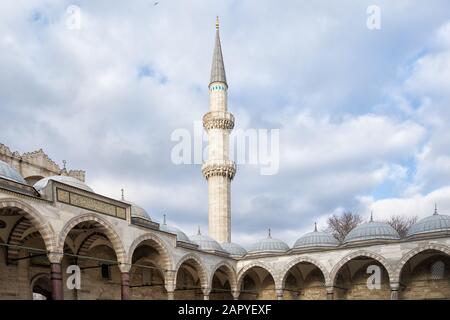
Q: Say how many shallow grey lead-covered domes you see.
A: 10